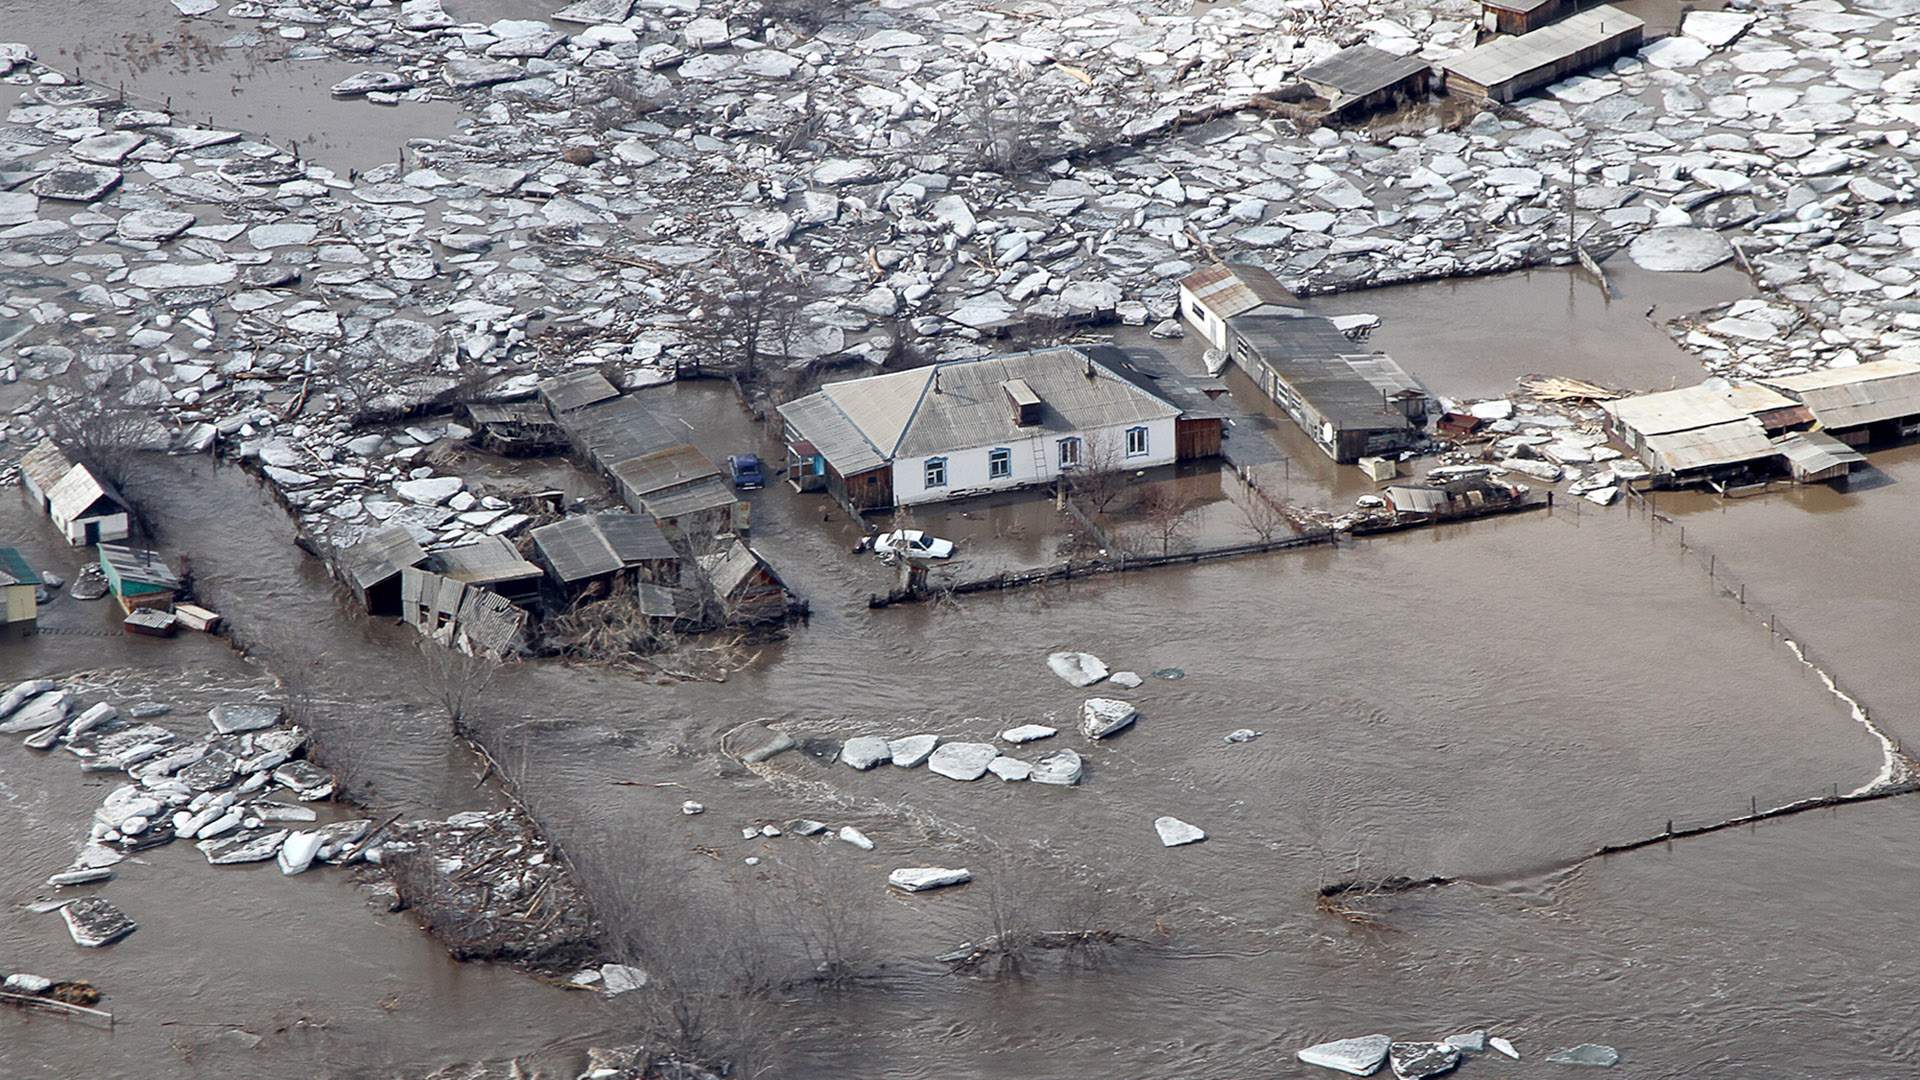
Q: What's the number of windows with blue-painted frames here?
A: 4